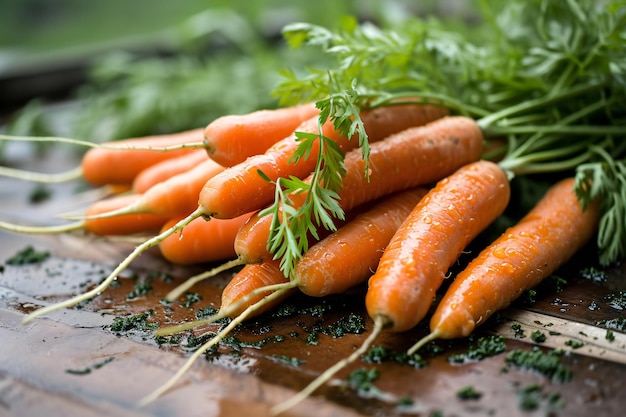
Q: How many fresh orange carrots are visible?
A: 12